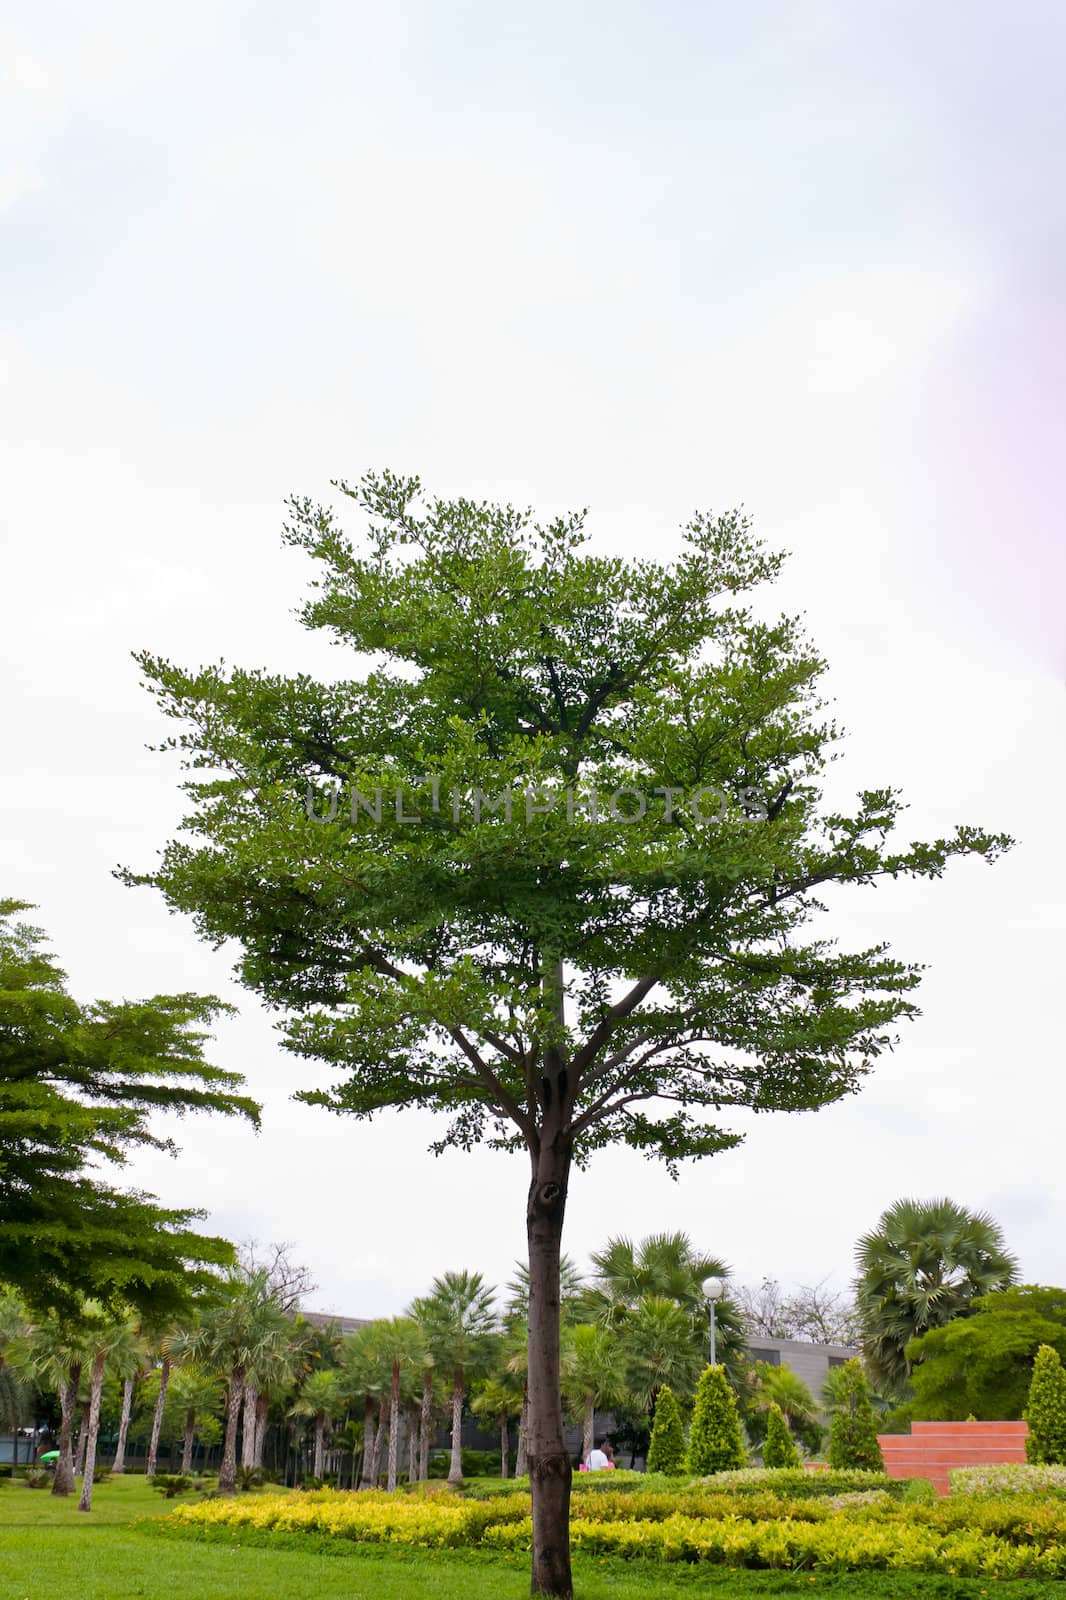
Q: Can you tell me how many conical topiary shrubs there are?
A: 5